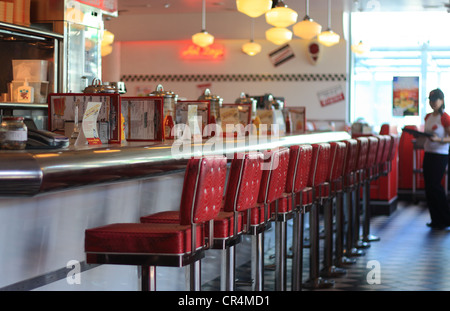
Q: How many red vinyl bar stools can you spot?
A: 12